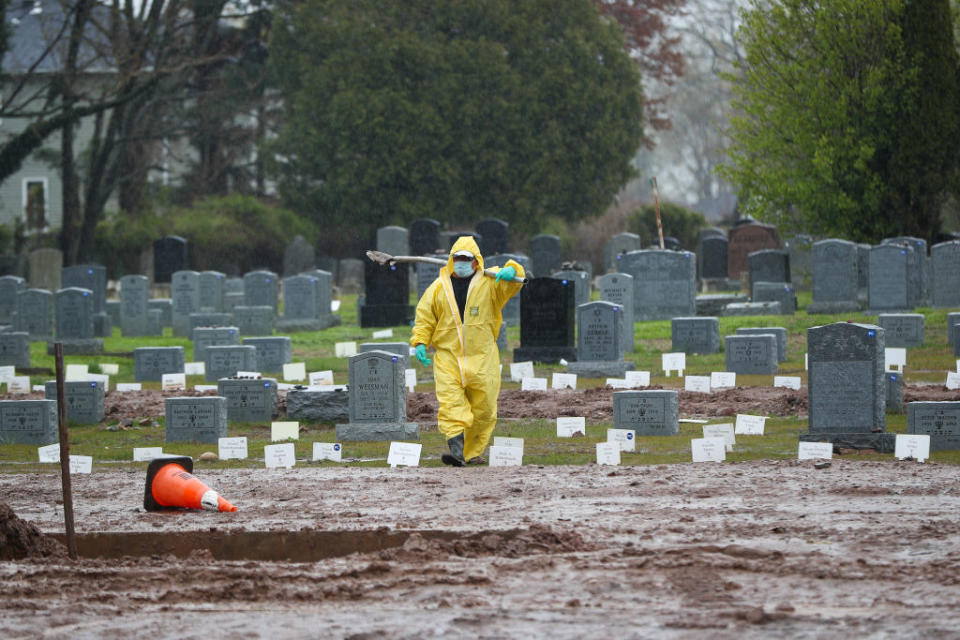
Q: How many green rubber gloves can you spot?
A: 2